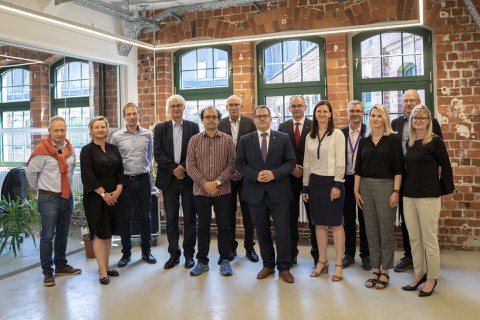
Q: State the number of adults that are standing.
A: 13